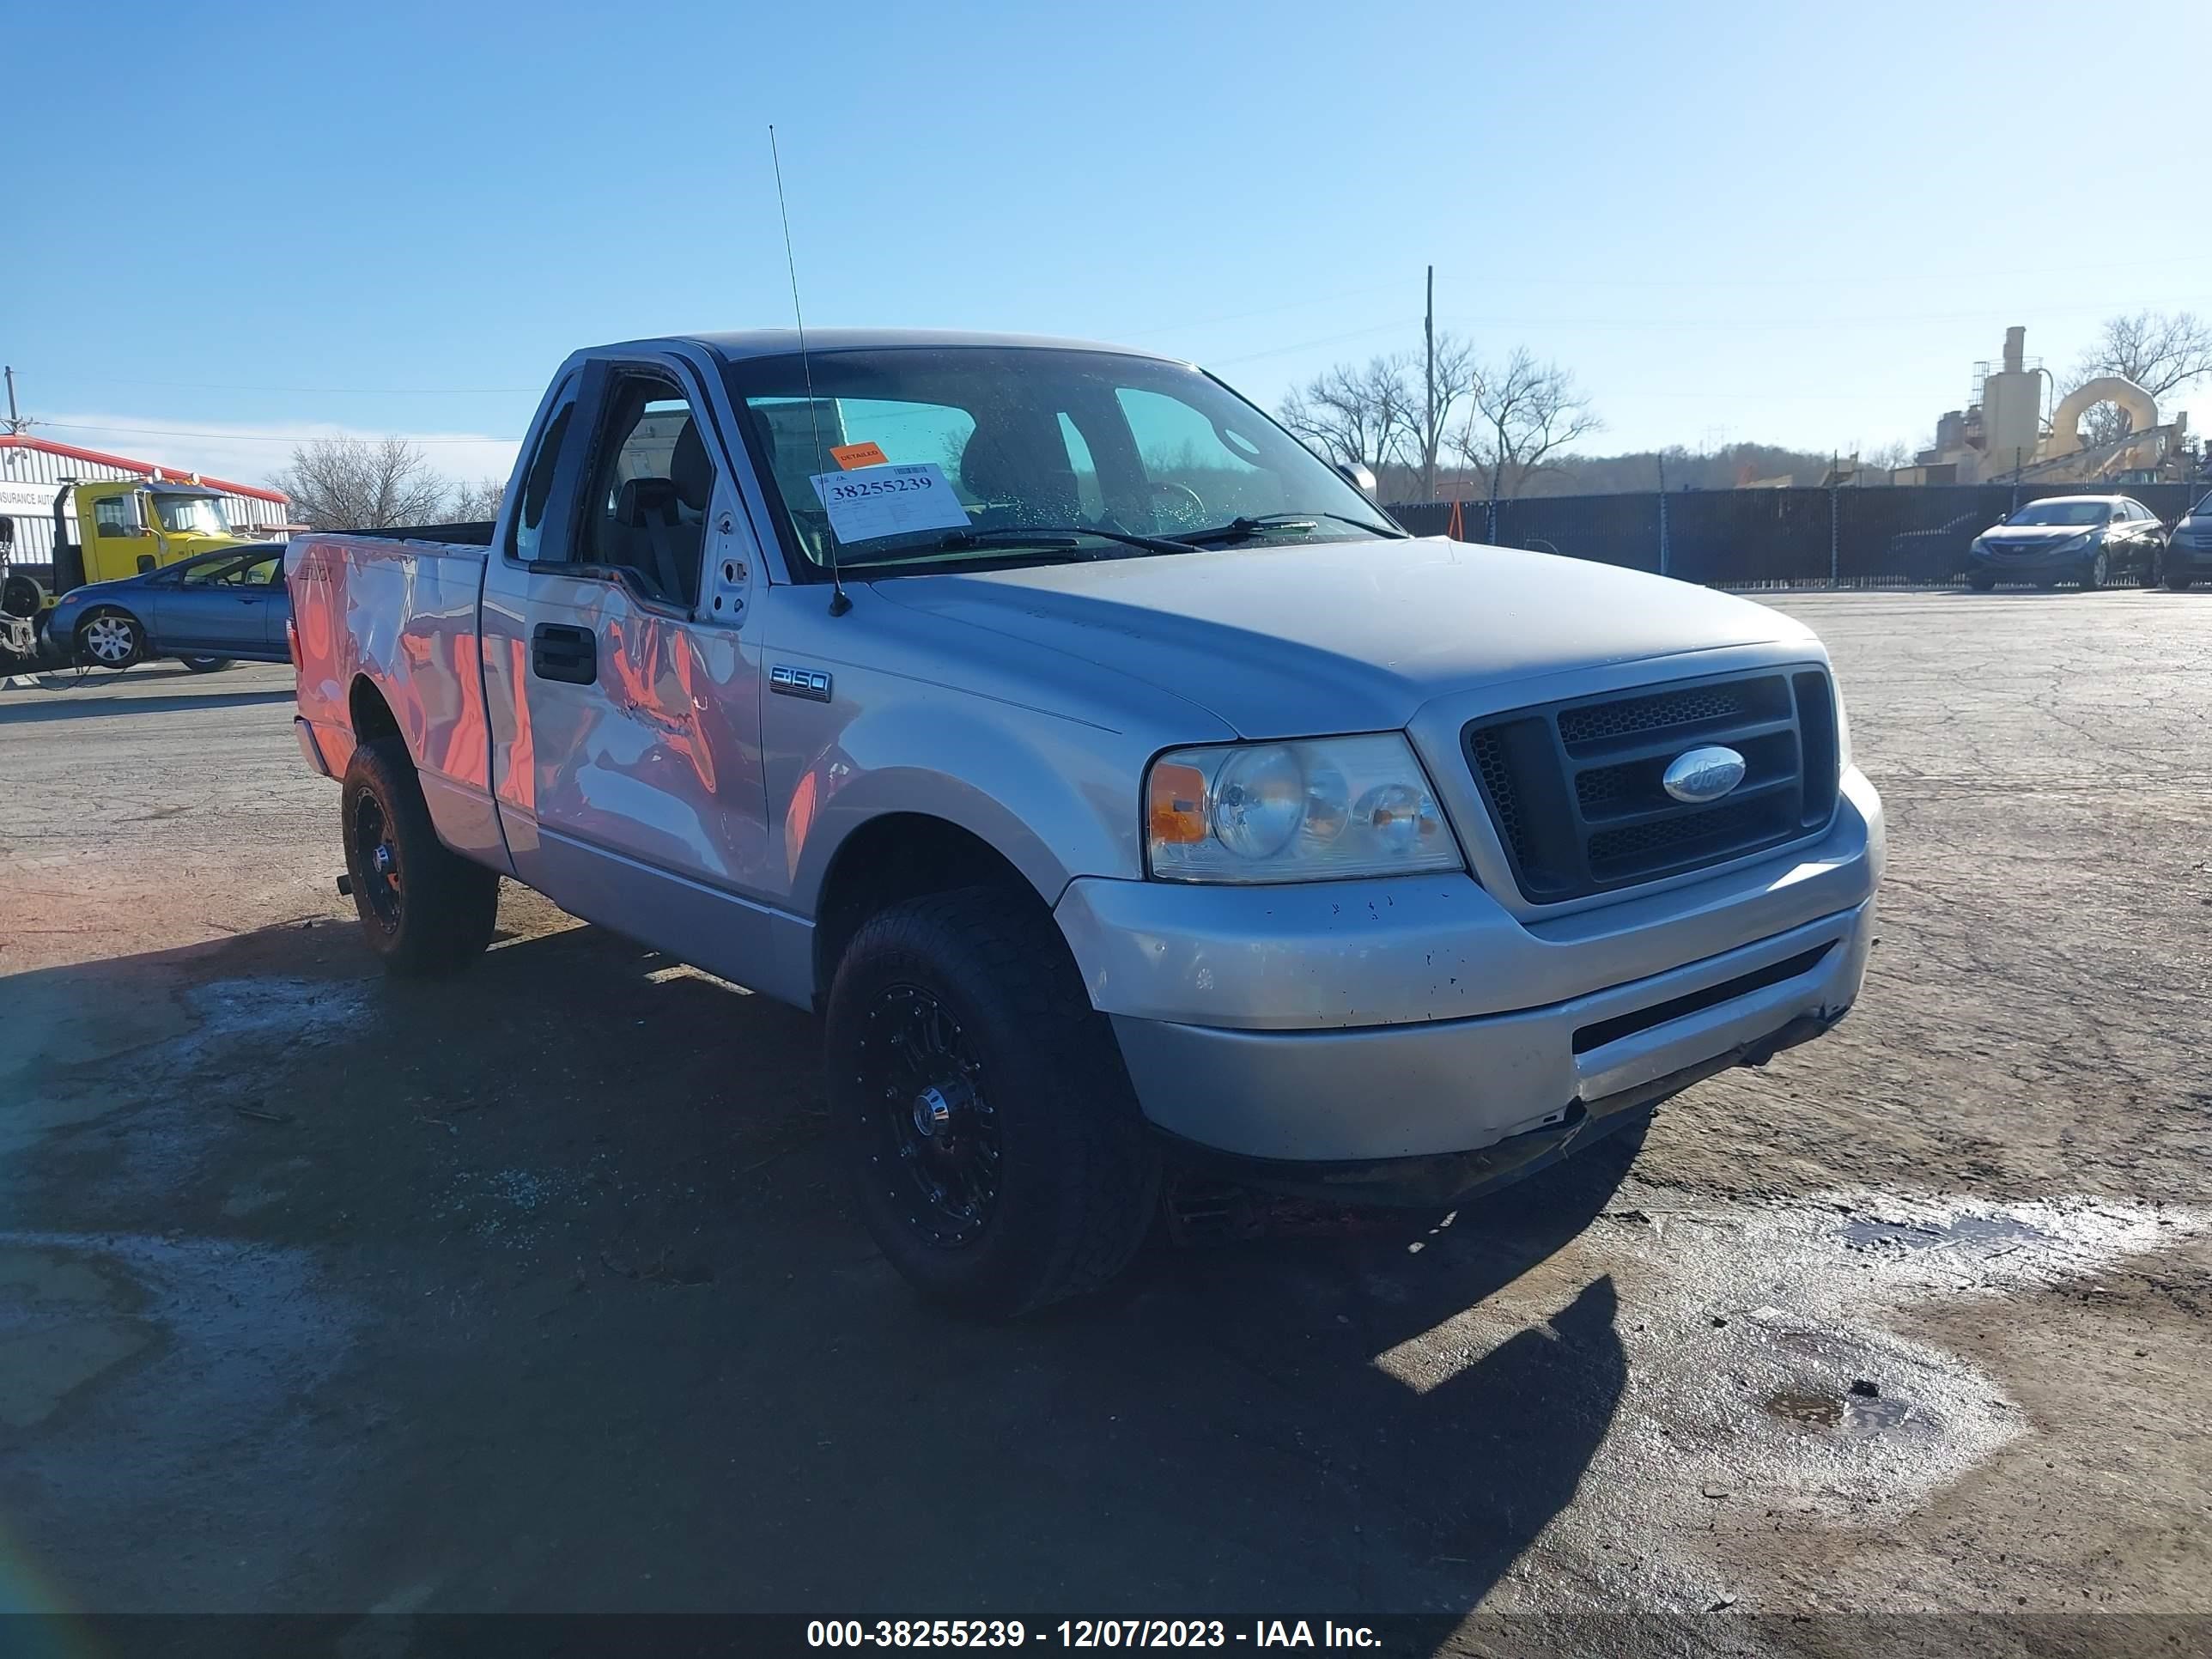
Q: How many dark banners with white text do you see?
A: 1